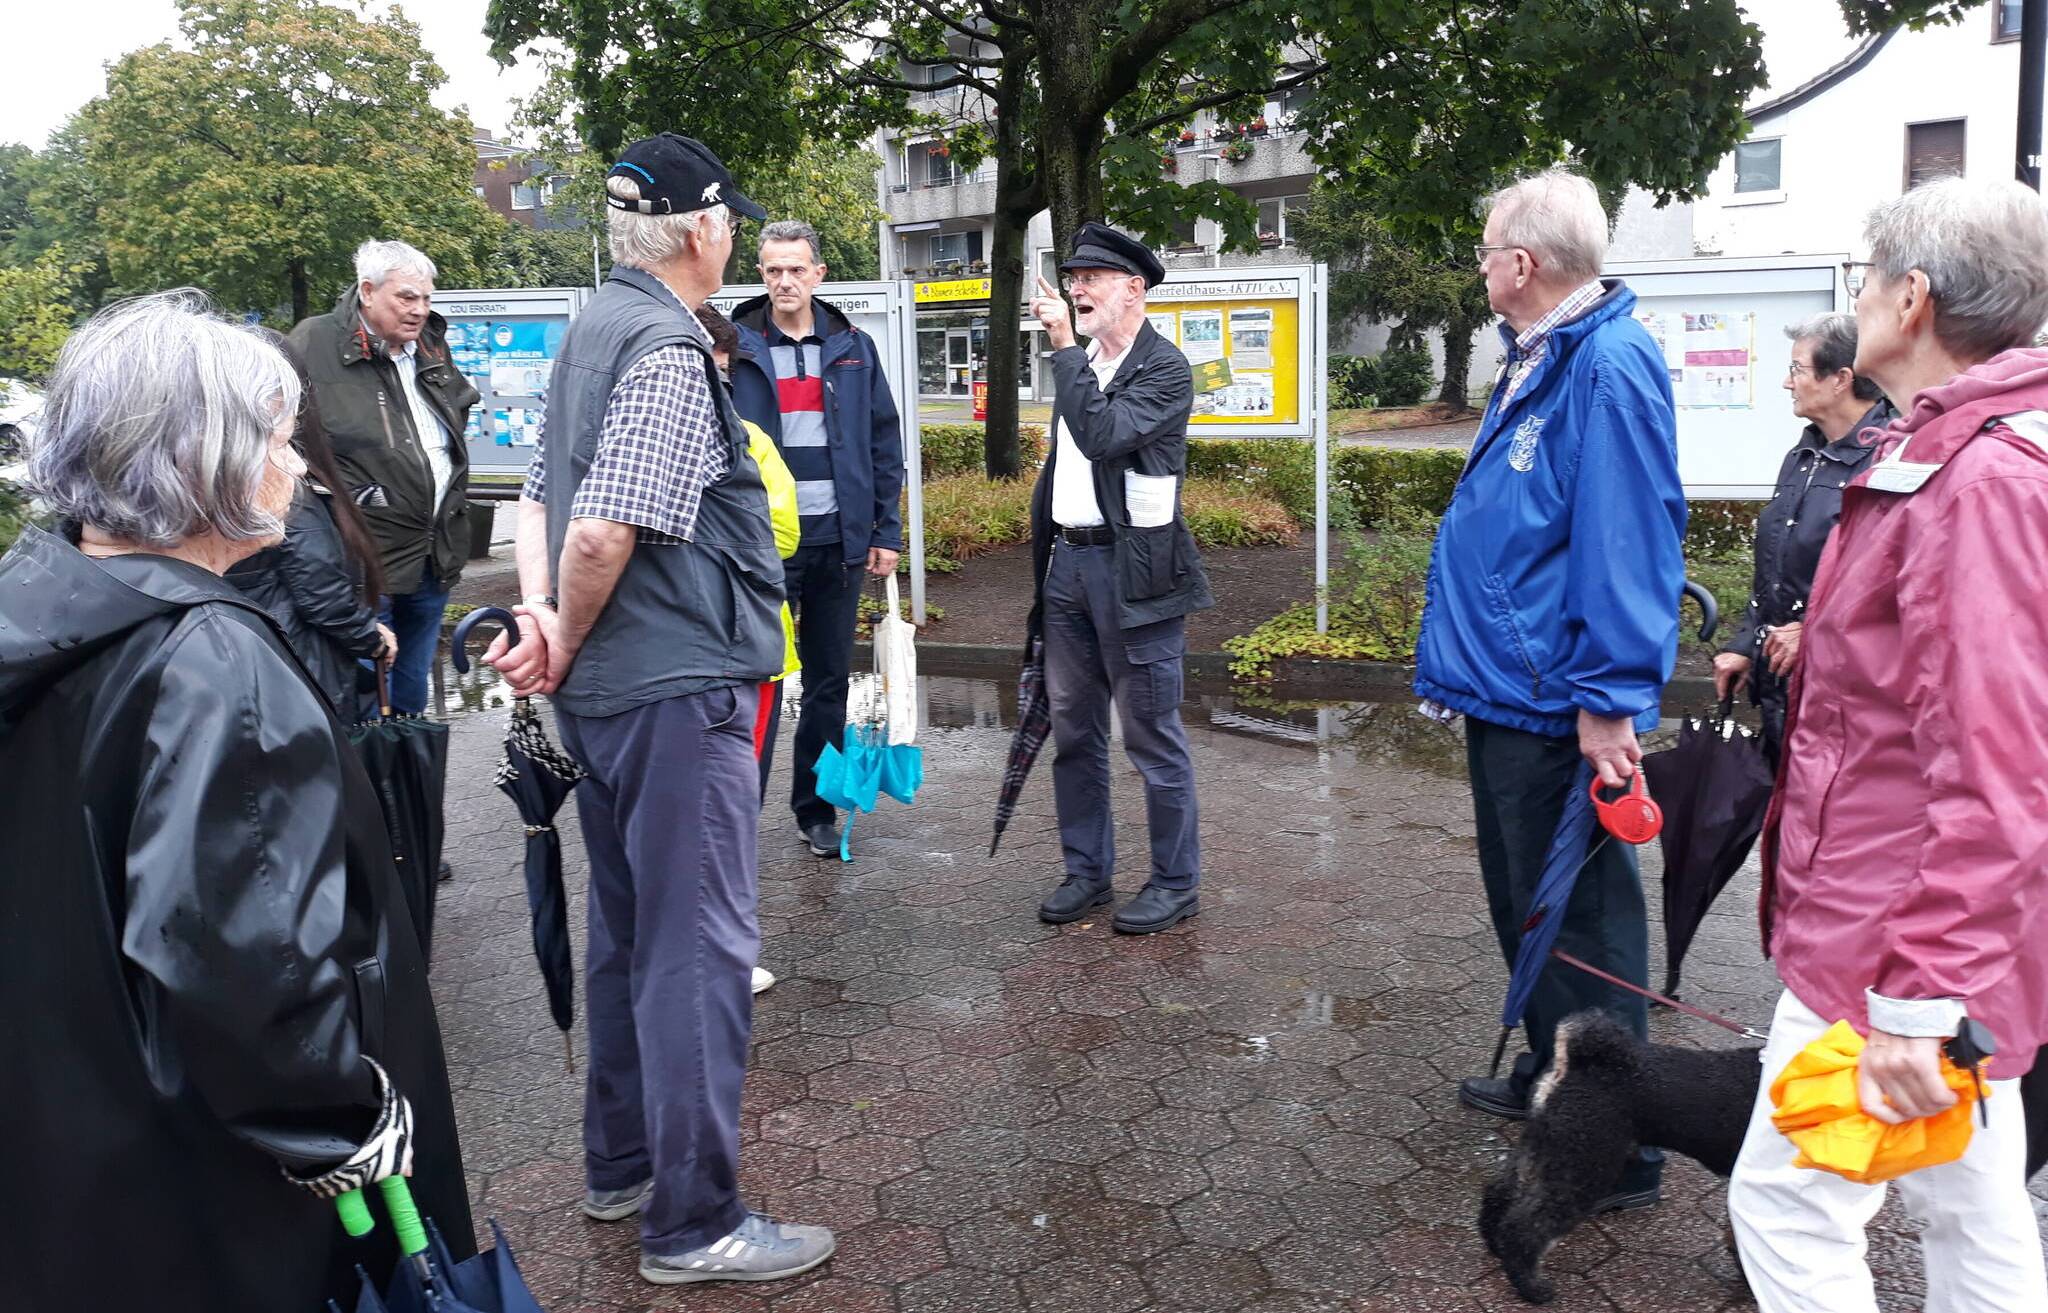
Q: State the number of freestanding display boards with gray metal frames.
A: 4